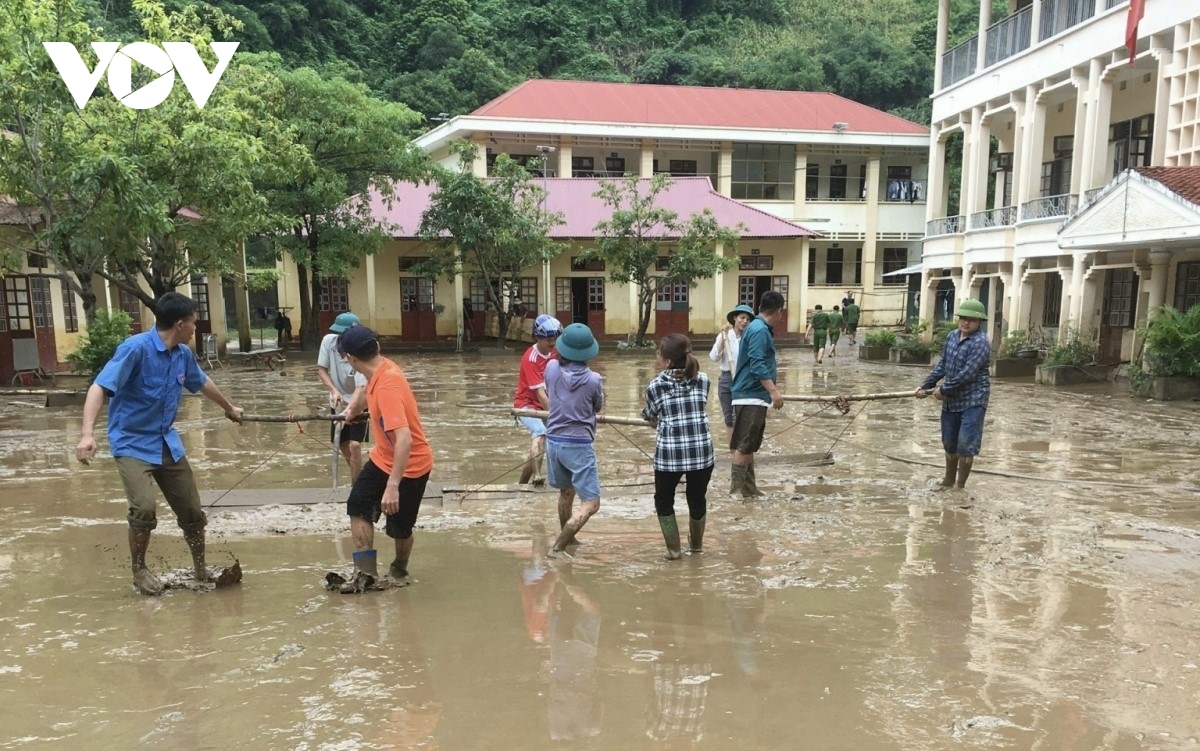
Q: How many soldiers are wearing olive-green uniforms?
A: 3